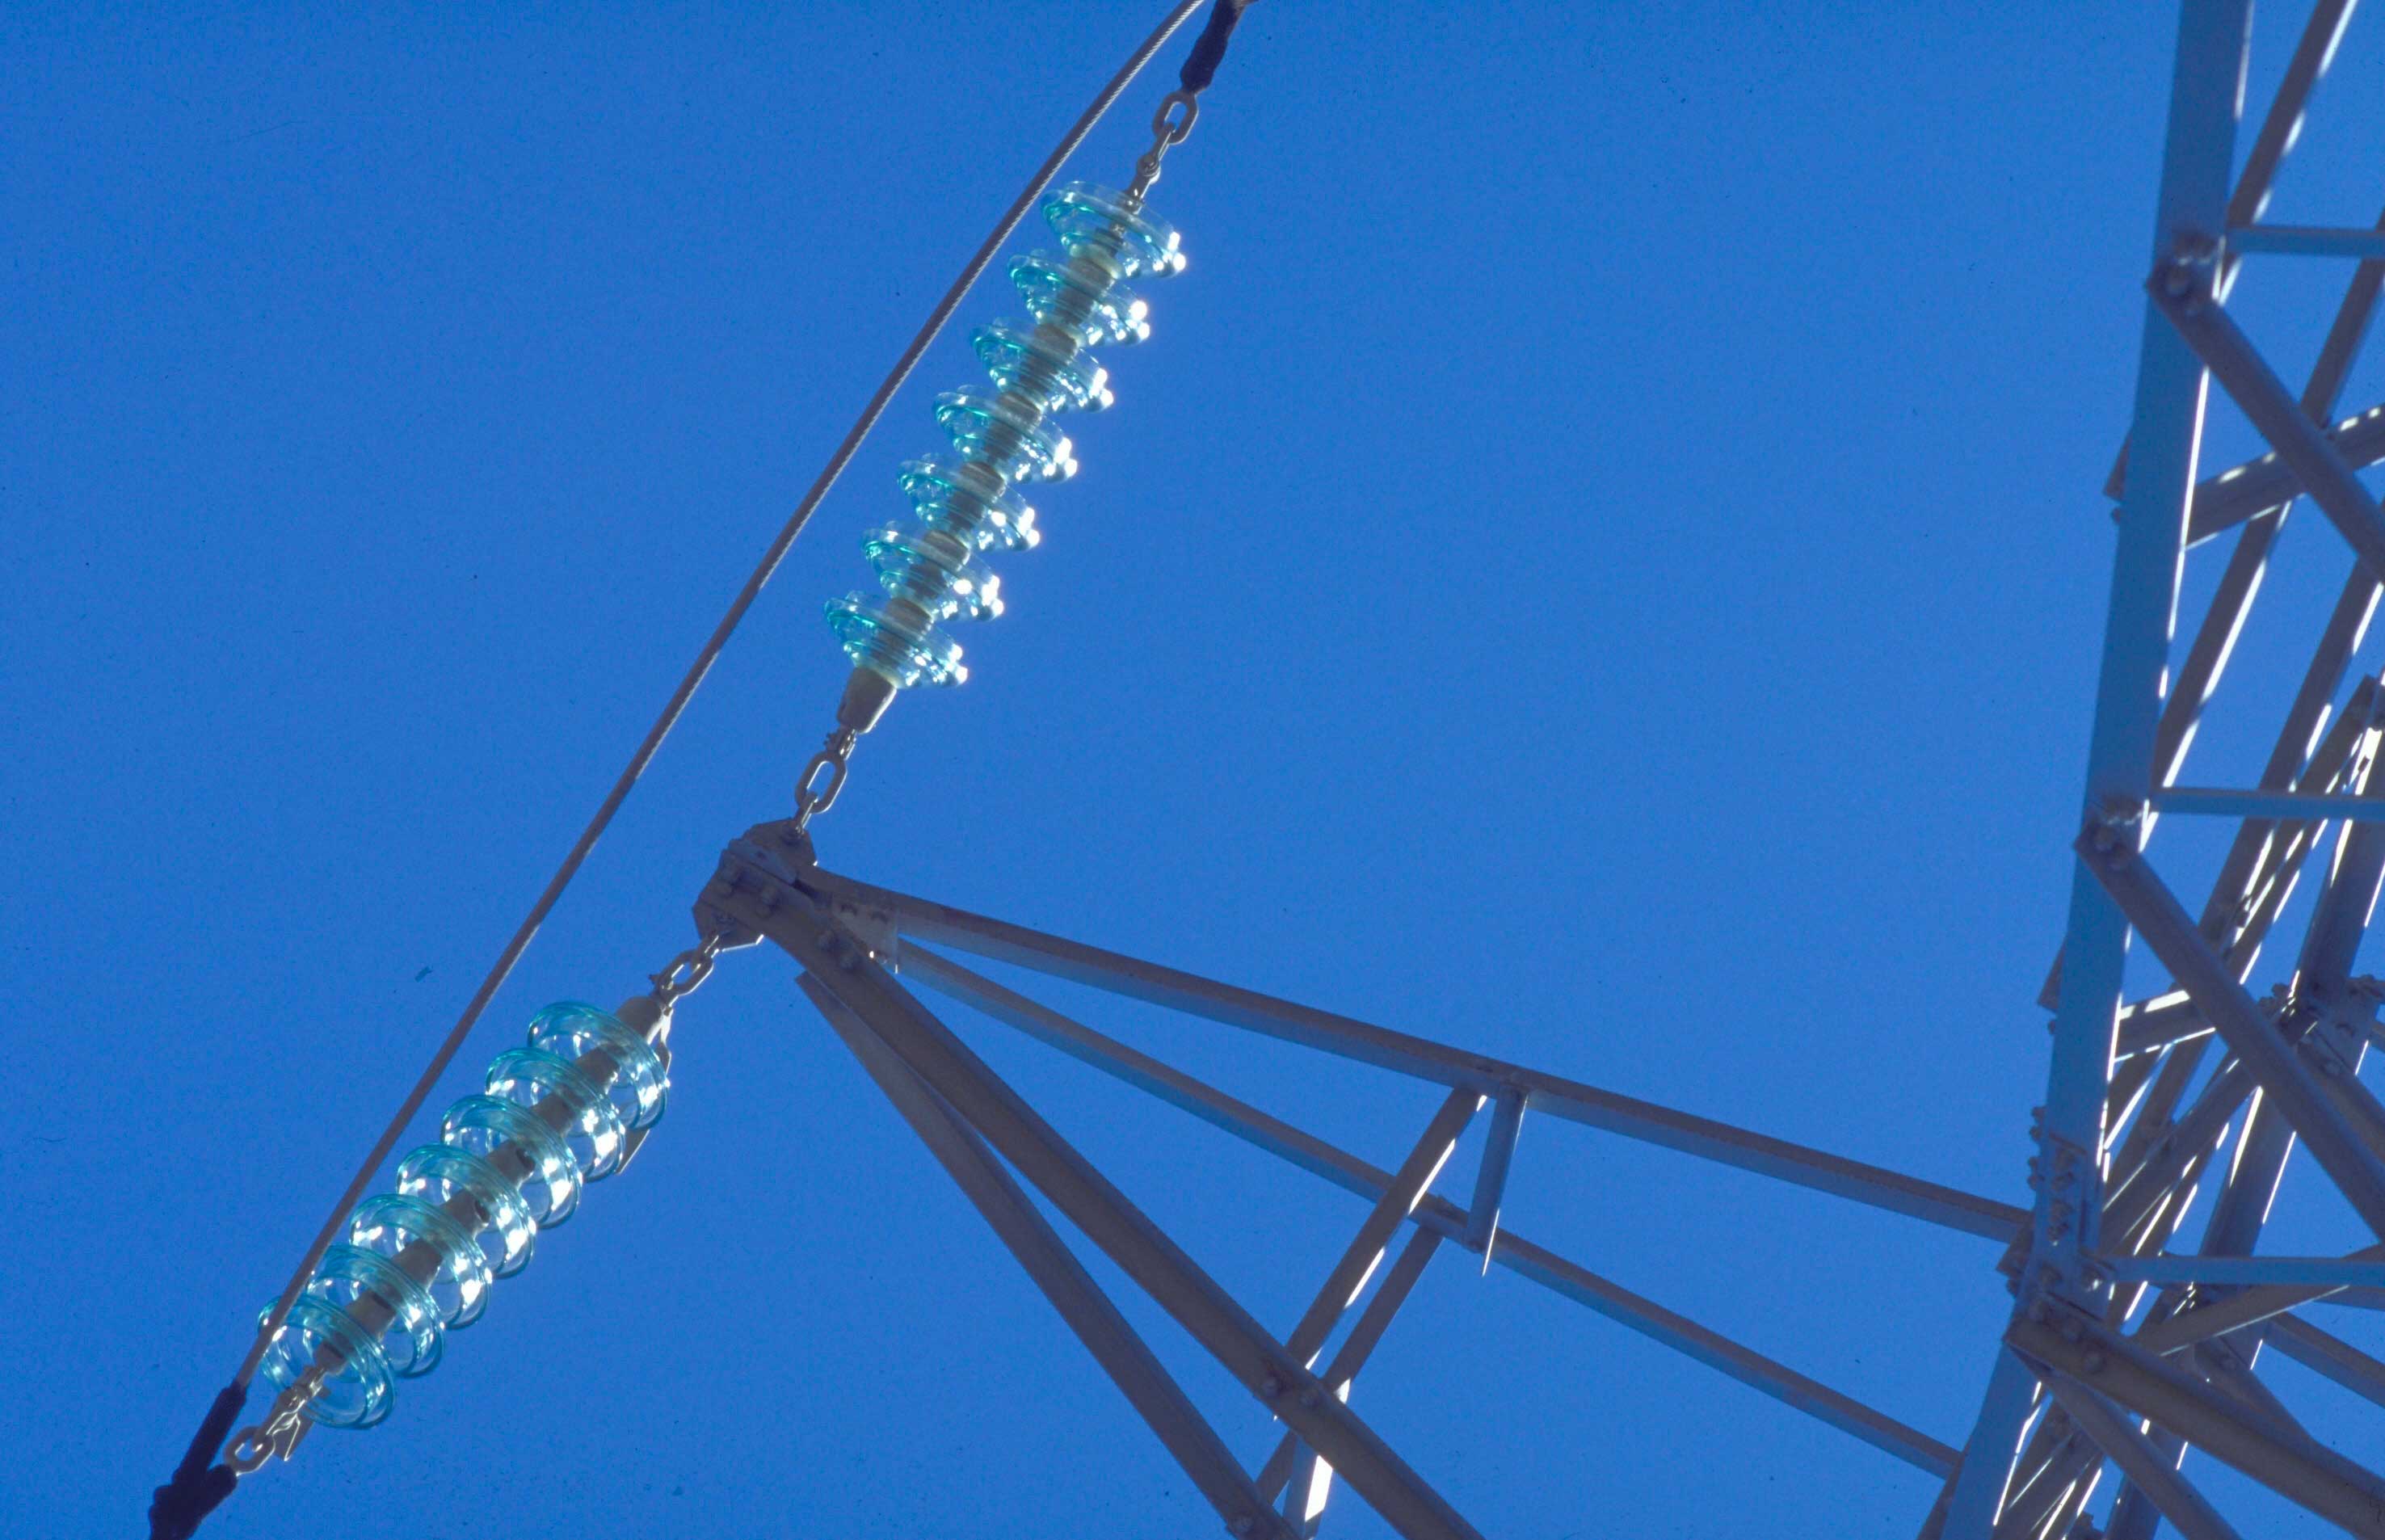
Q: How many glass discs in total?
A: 14